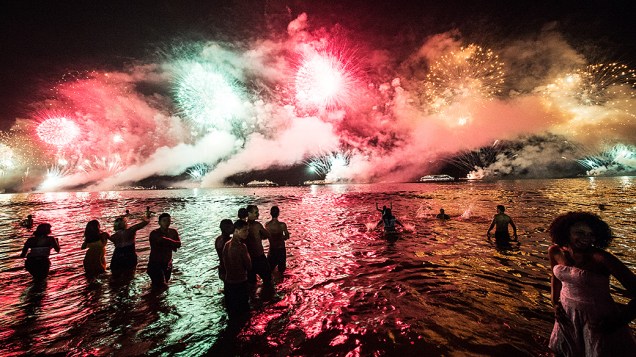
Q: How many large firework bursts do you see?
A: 5